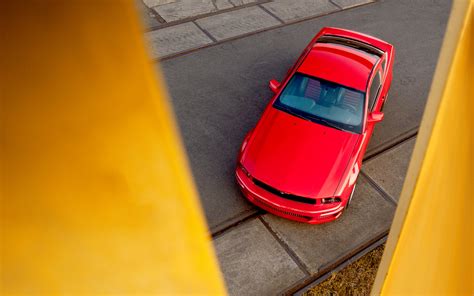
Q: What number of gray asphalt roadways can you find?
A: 1